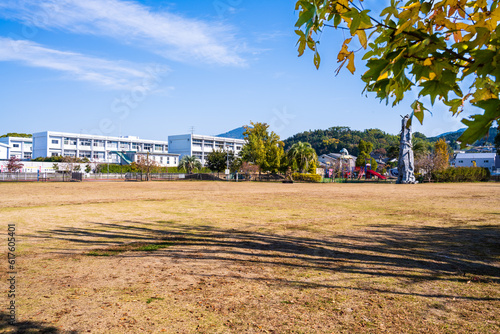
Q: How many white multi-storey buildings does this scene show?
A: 3